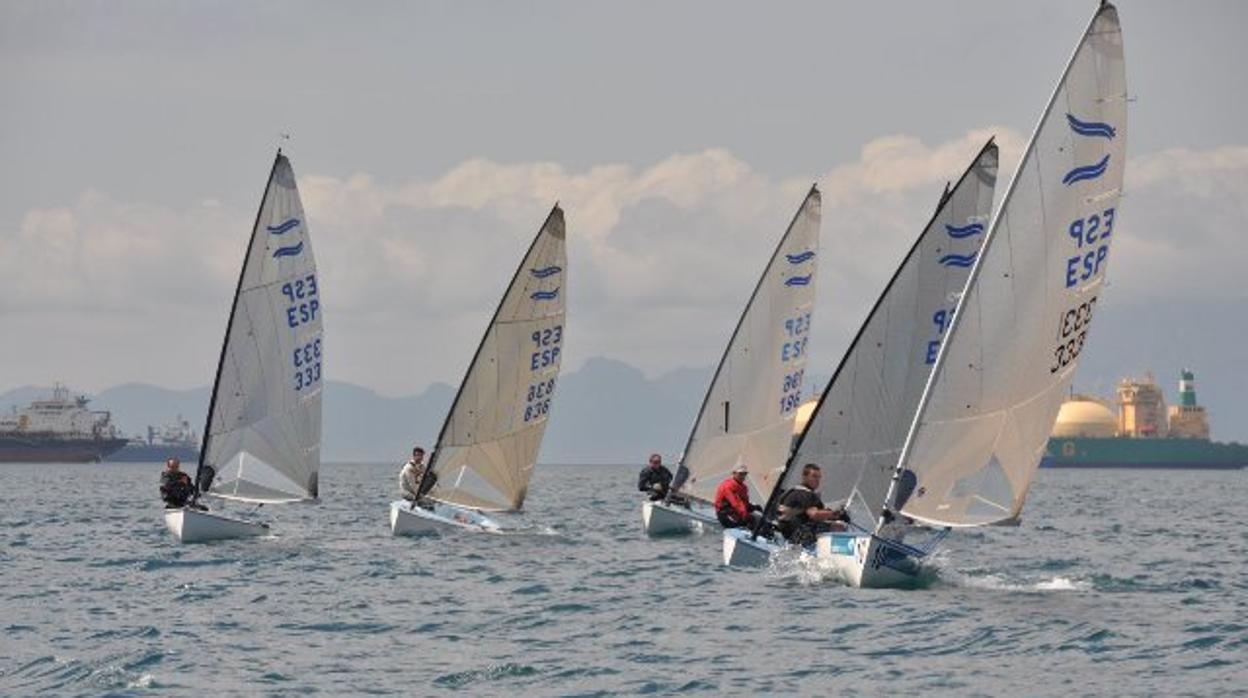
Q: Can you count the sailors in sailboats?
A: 5